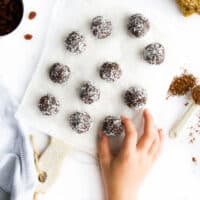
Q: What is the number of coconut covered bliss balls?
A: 11